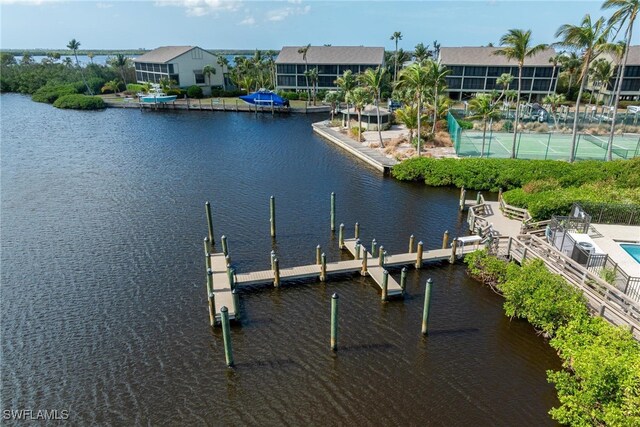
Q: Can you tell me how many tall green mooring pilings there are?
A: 6